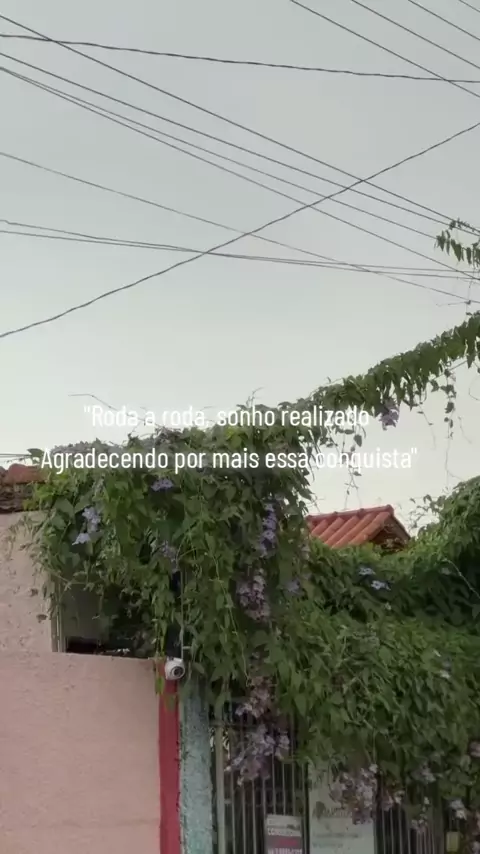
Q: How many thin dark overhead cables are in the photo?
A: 13